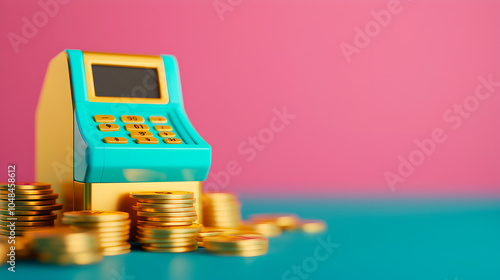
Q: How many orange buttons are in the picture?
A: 11